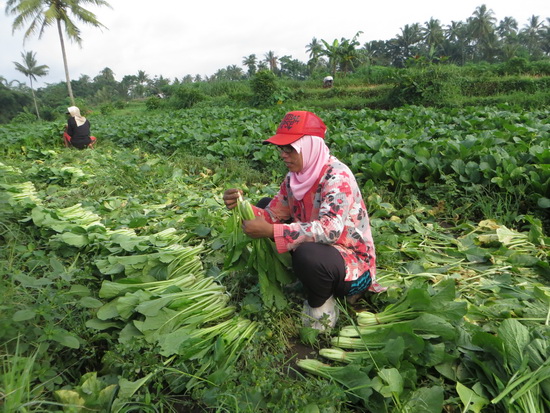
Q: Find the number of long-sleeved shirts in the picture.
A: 2